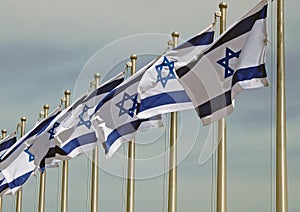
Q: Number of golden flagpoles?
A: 9